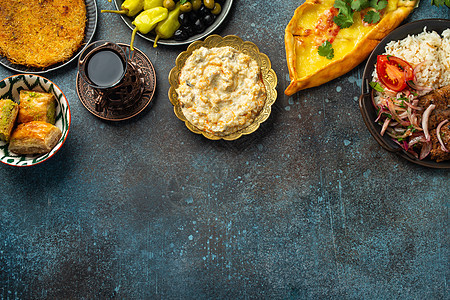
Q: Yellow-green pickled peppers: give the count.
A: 4